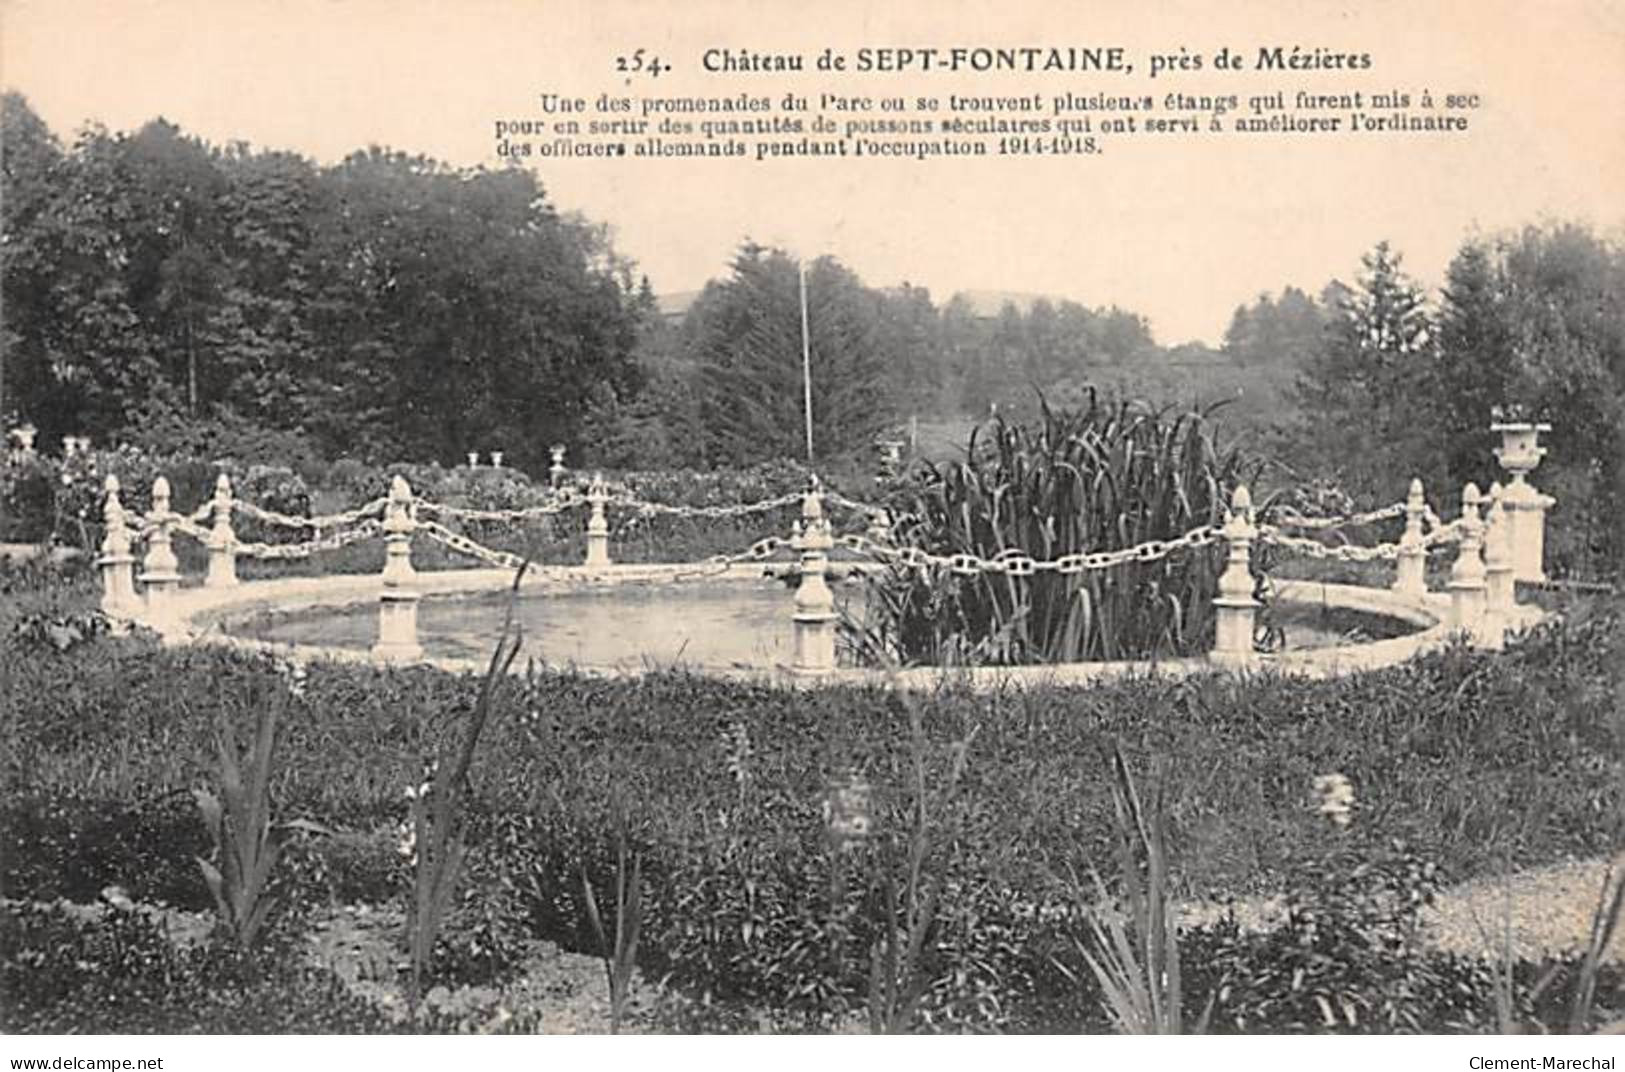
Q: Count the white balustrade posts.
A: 10